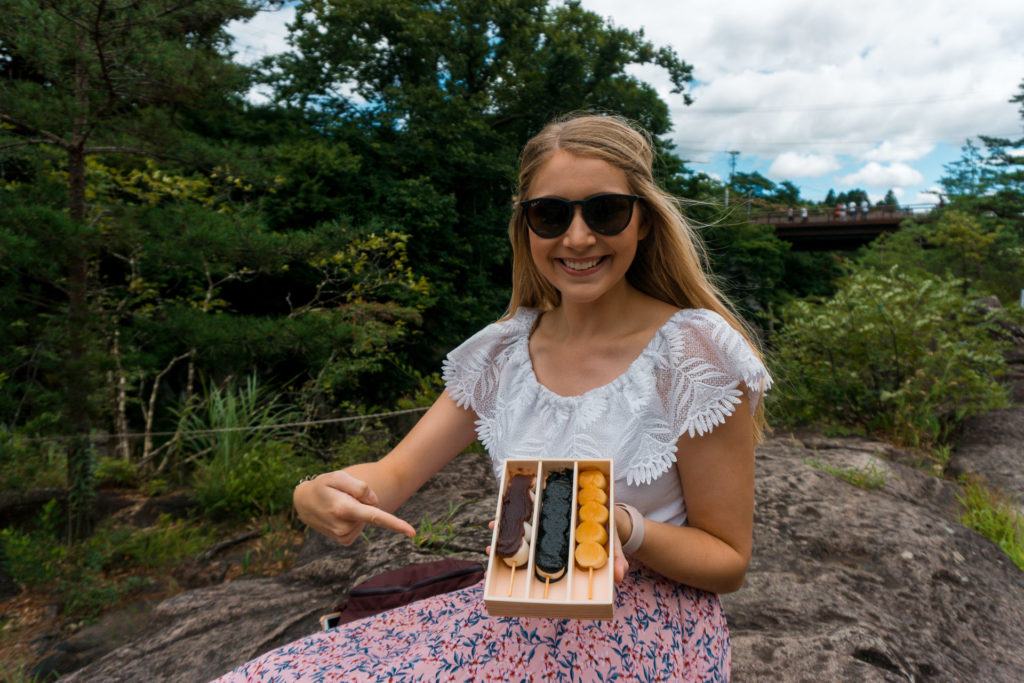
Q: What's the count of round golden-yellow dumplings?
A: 5